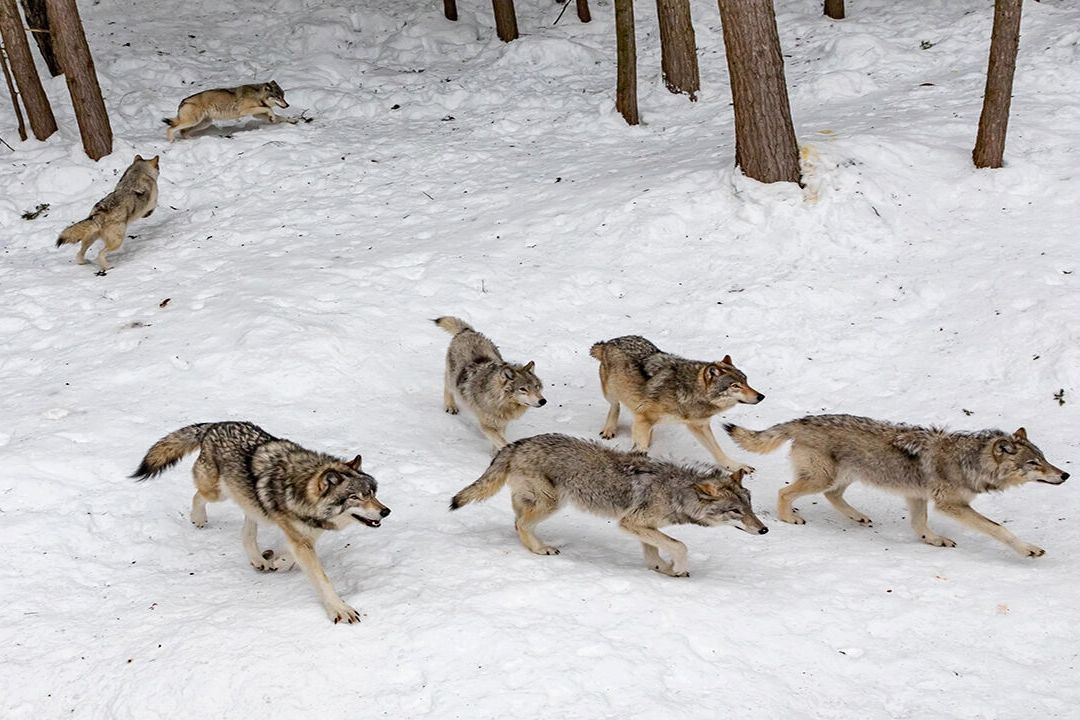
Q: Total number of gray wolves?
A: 7